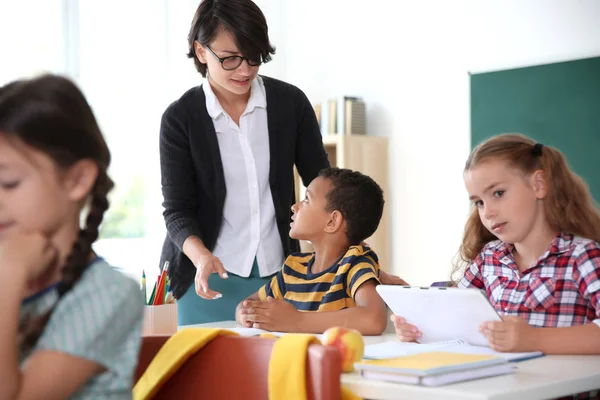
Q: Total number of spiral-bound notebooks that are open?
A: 1